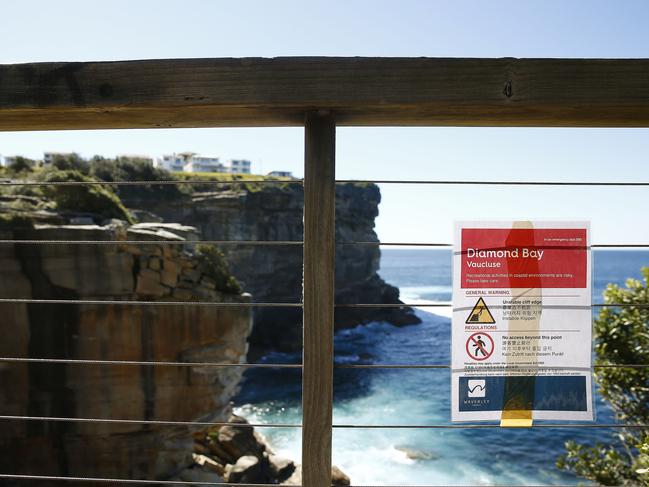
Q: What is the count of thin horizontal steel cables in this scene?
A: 6